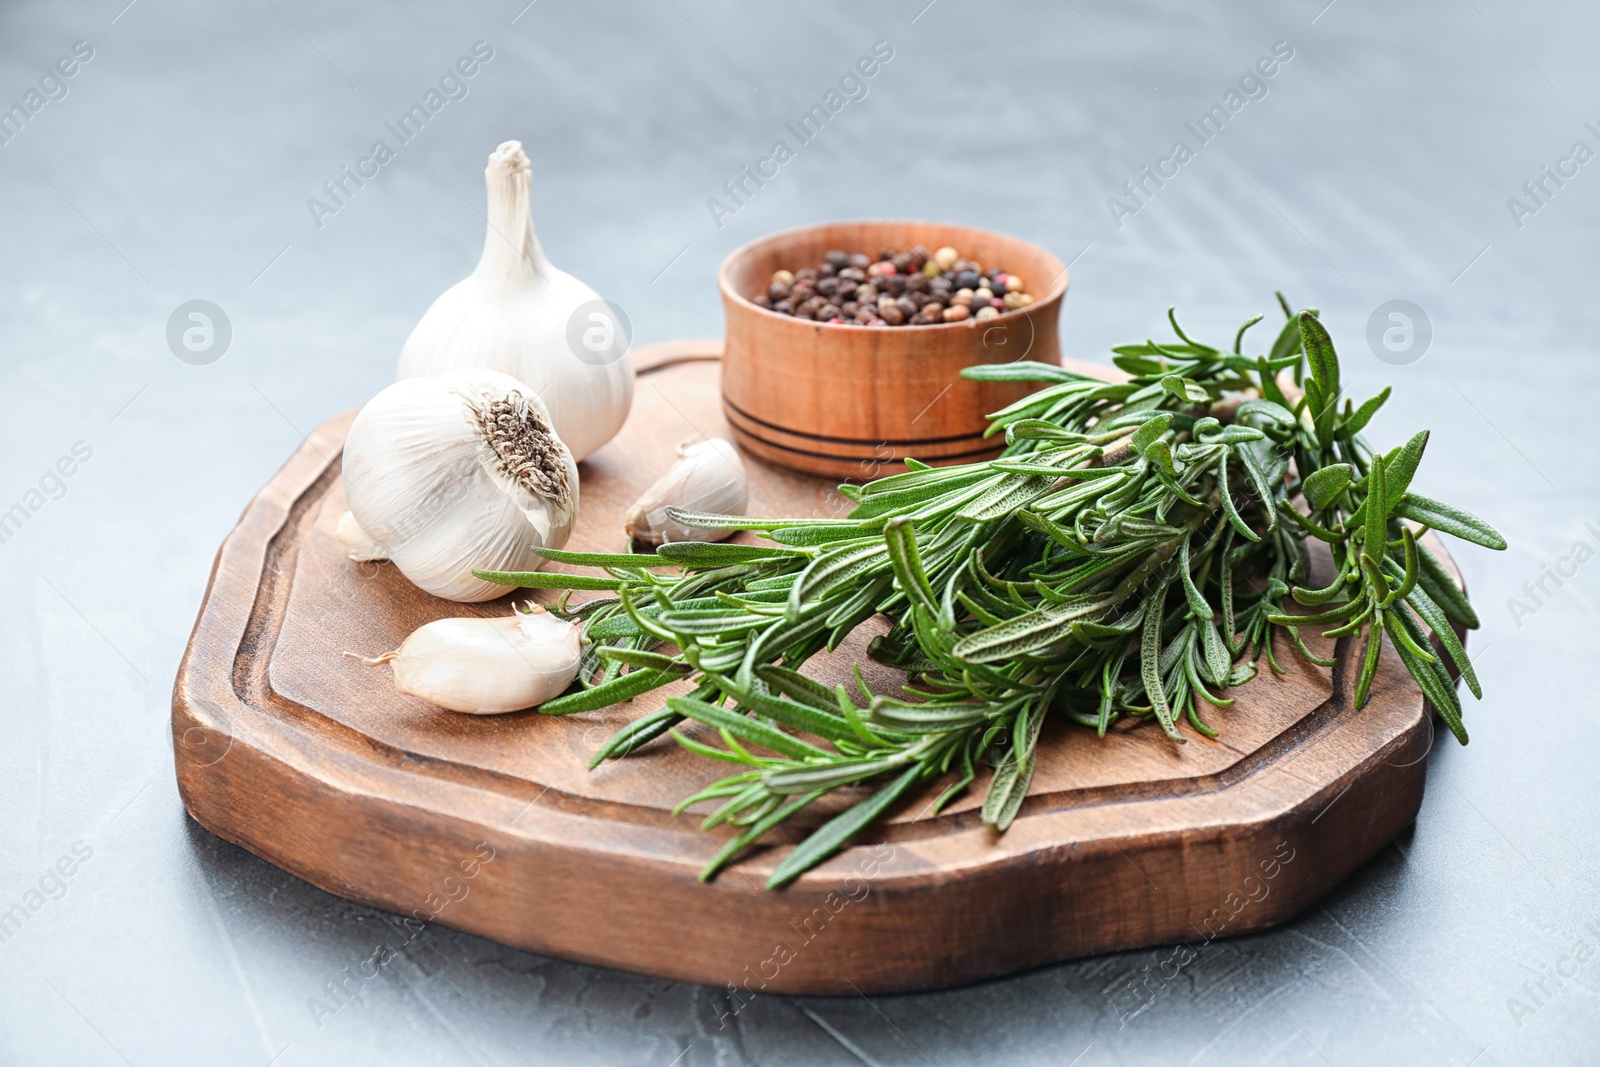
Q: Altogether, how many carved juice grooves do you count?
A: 1